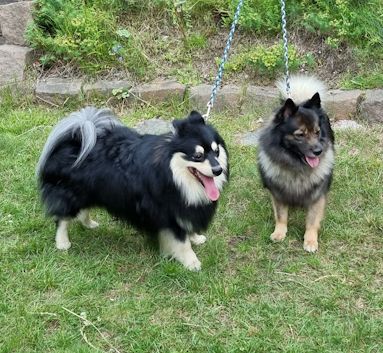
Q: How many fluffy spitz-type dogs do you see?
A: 2